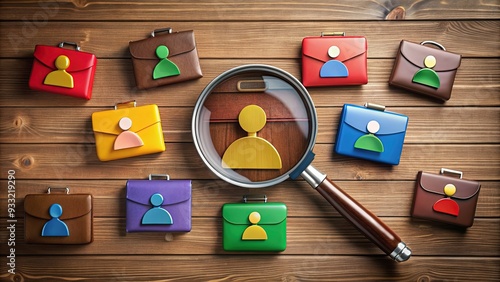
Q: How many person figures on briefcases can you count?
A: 11